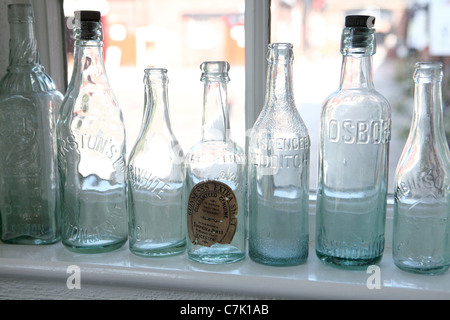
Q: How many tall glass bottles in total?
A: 7